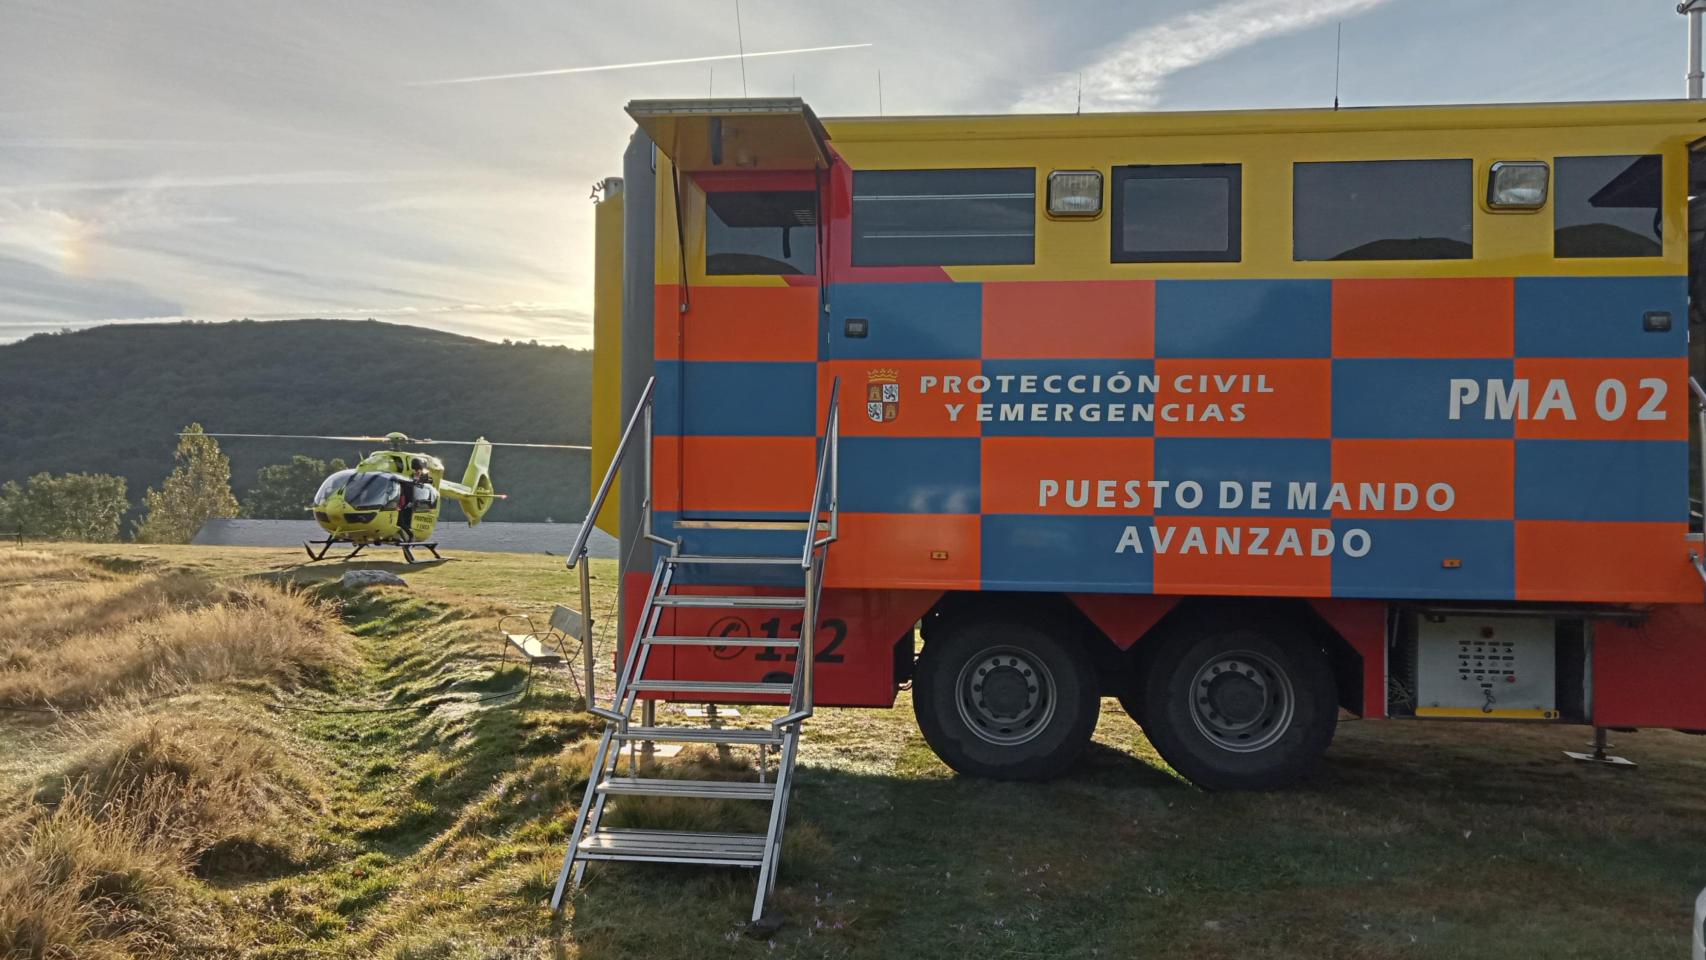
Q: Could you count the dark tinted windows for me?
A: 5